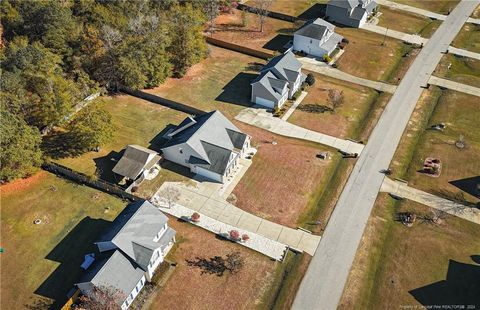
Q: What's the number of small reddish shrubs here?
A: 3